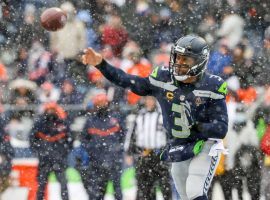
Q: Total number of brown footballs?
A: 1